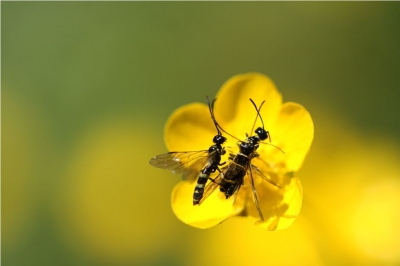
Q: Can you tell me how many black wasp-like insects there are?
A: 2